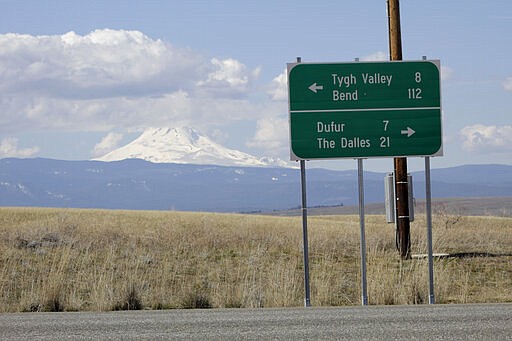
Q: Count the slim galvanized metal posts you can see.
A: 3